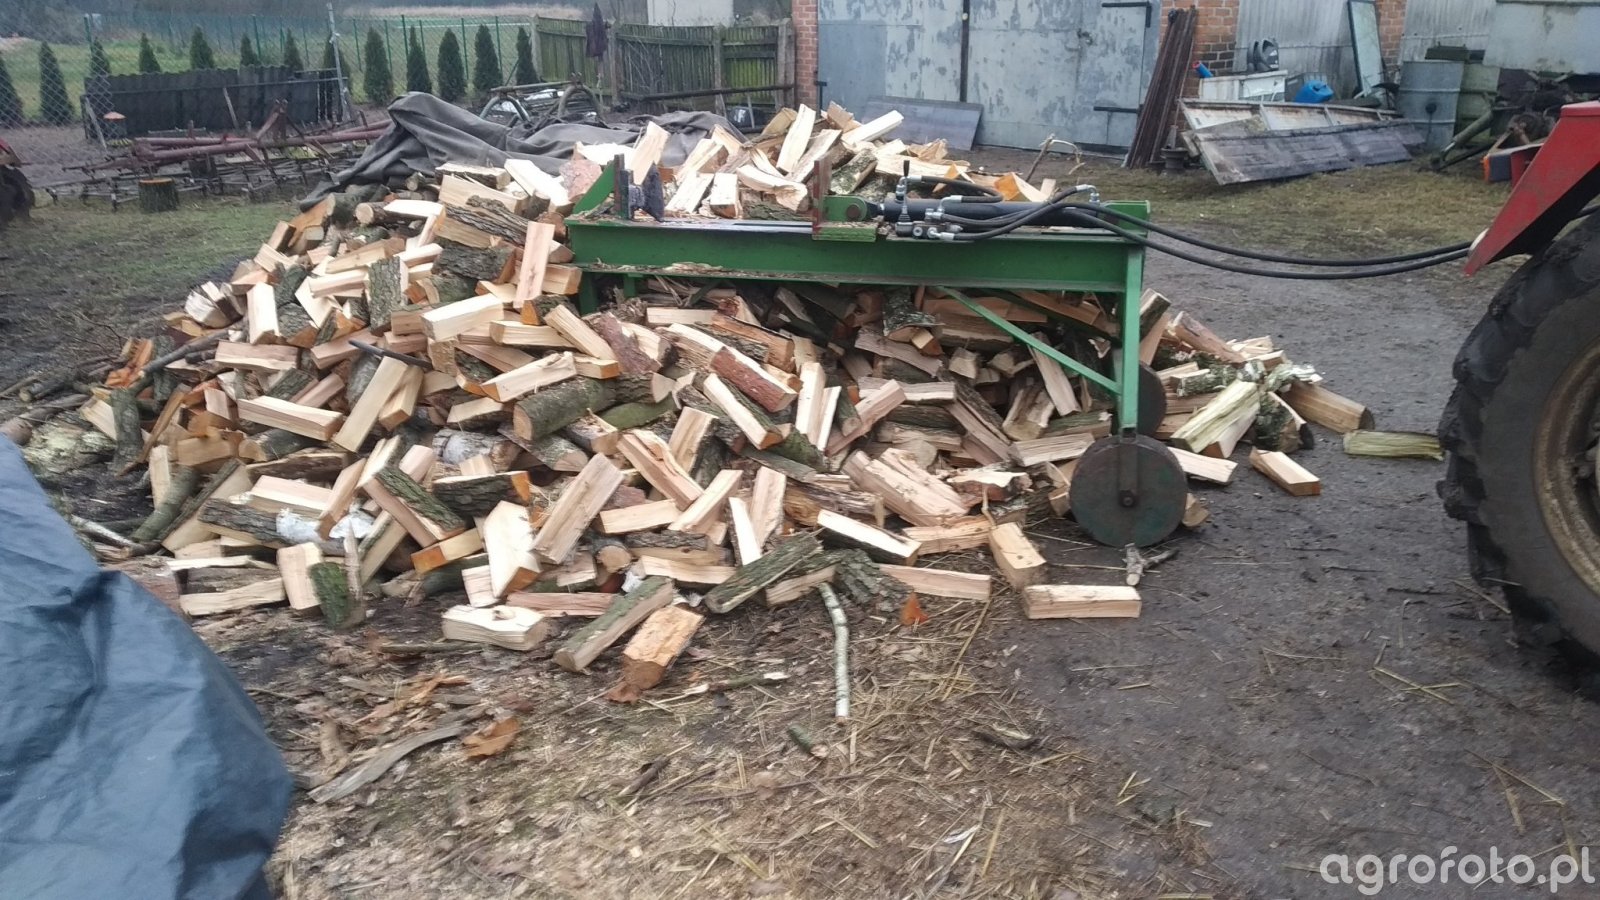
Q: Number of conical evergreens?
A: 13